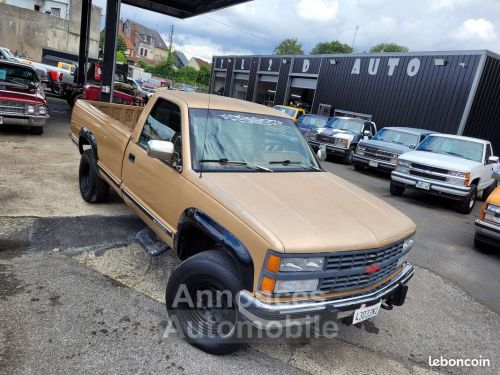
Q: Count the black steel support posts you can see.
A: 2